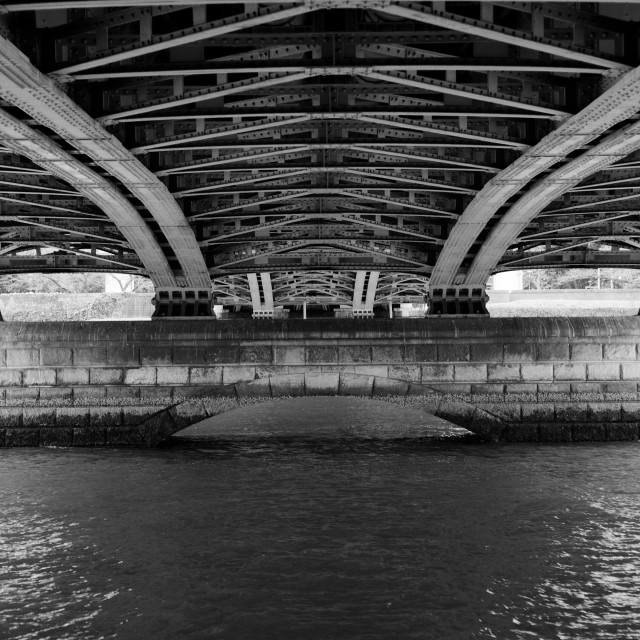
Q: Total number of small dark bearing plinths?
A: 2